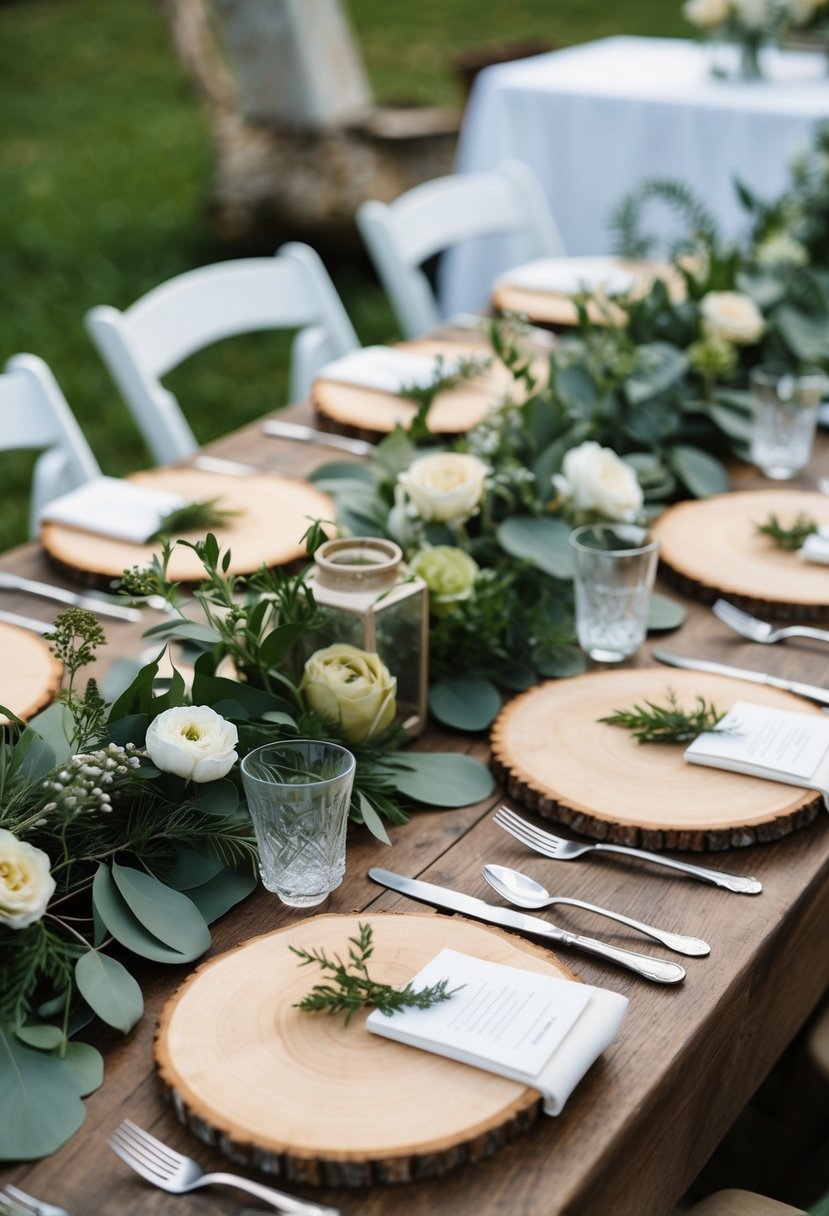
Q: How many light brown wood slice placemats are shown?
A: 7